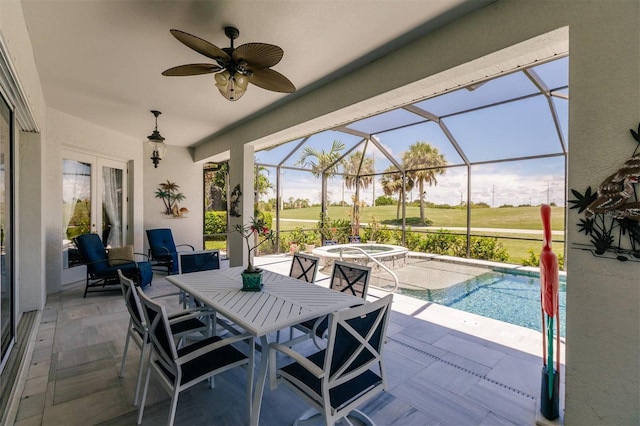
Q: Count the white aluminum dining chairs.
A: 6